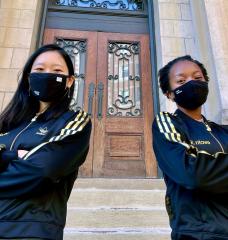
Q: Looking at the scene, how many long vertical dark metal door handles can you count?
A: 2